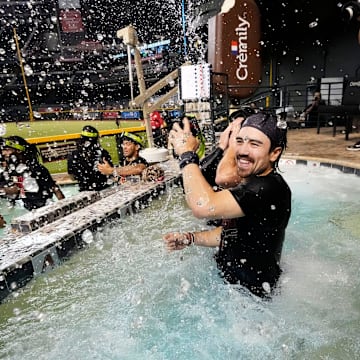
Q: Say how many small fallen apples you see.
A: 0